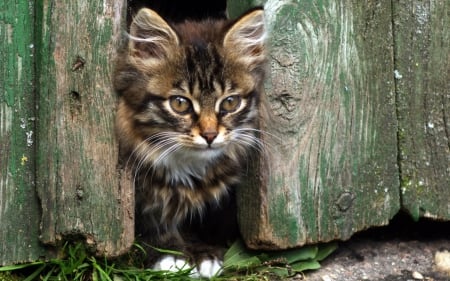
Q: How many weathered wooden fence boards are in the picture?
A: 4